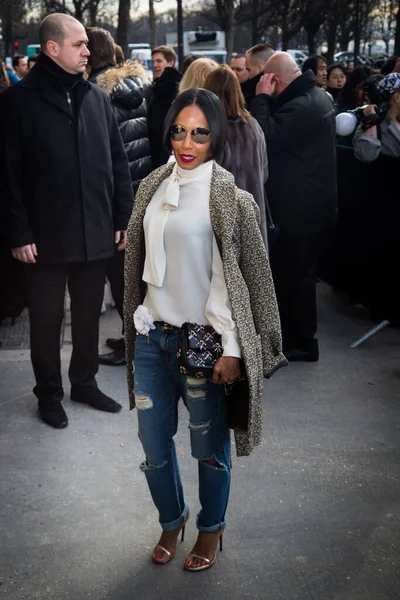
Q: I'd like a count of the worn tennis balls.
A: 0